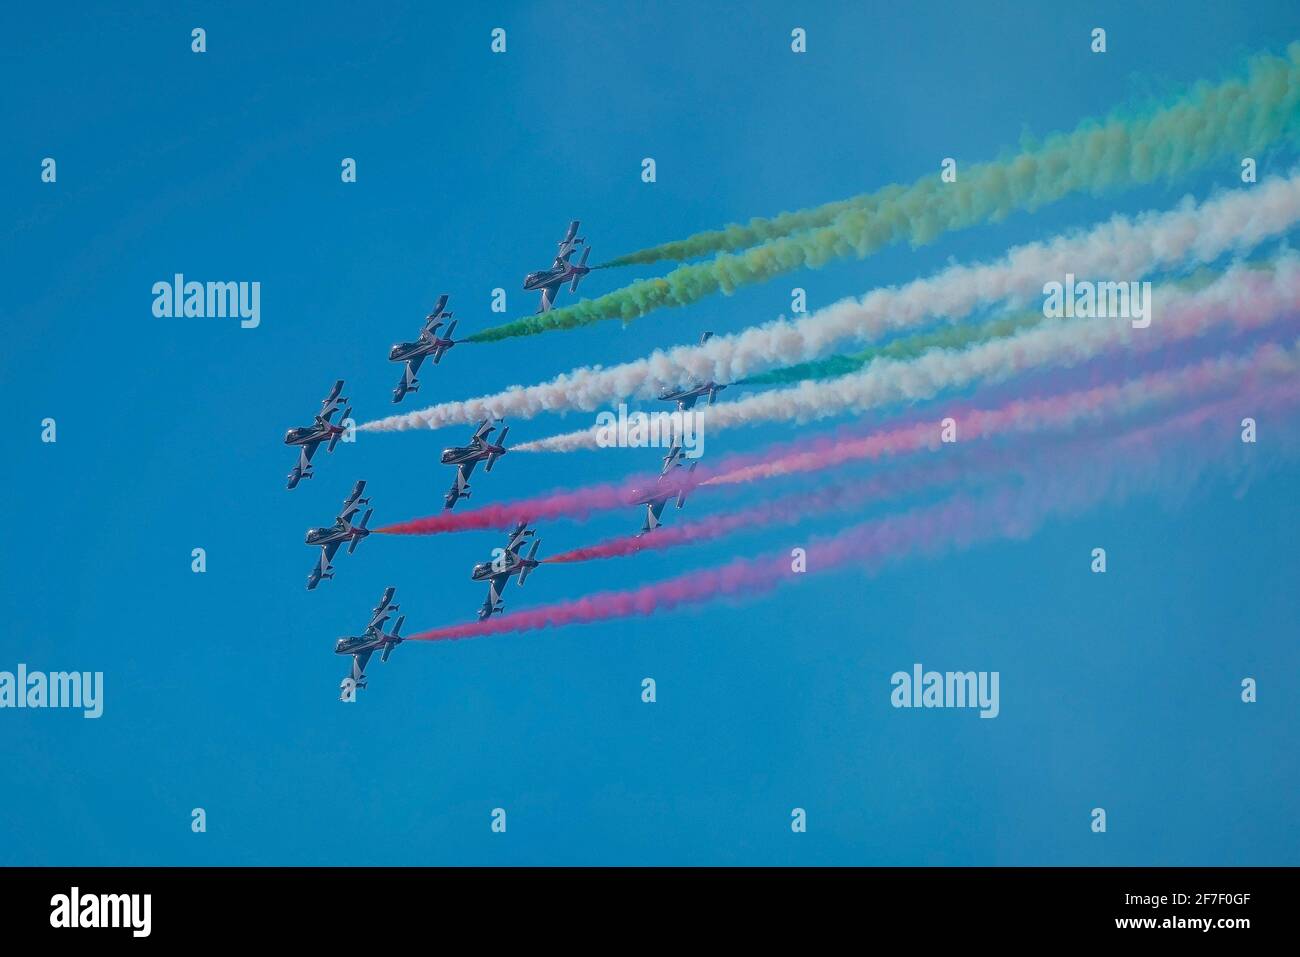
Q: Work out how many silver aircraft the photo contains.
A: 9